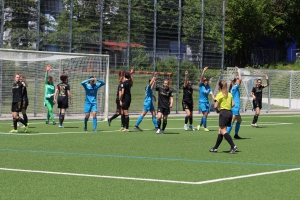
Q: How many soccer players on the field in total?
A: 13